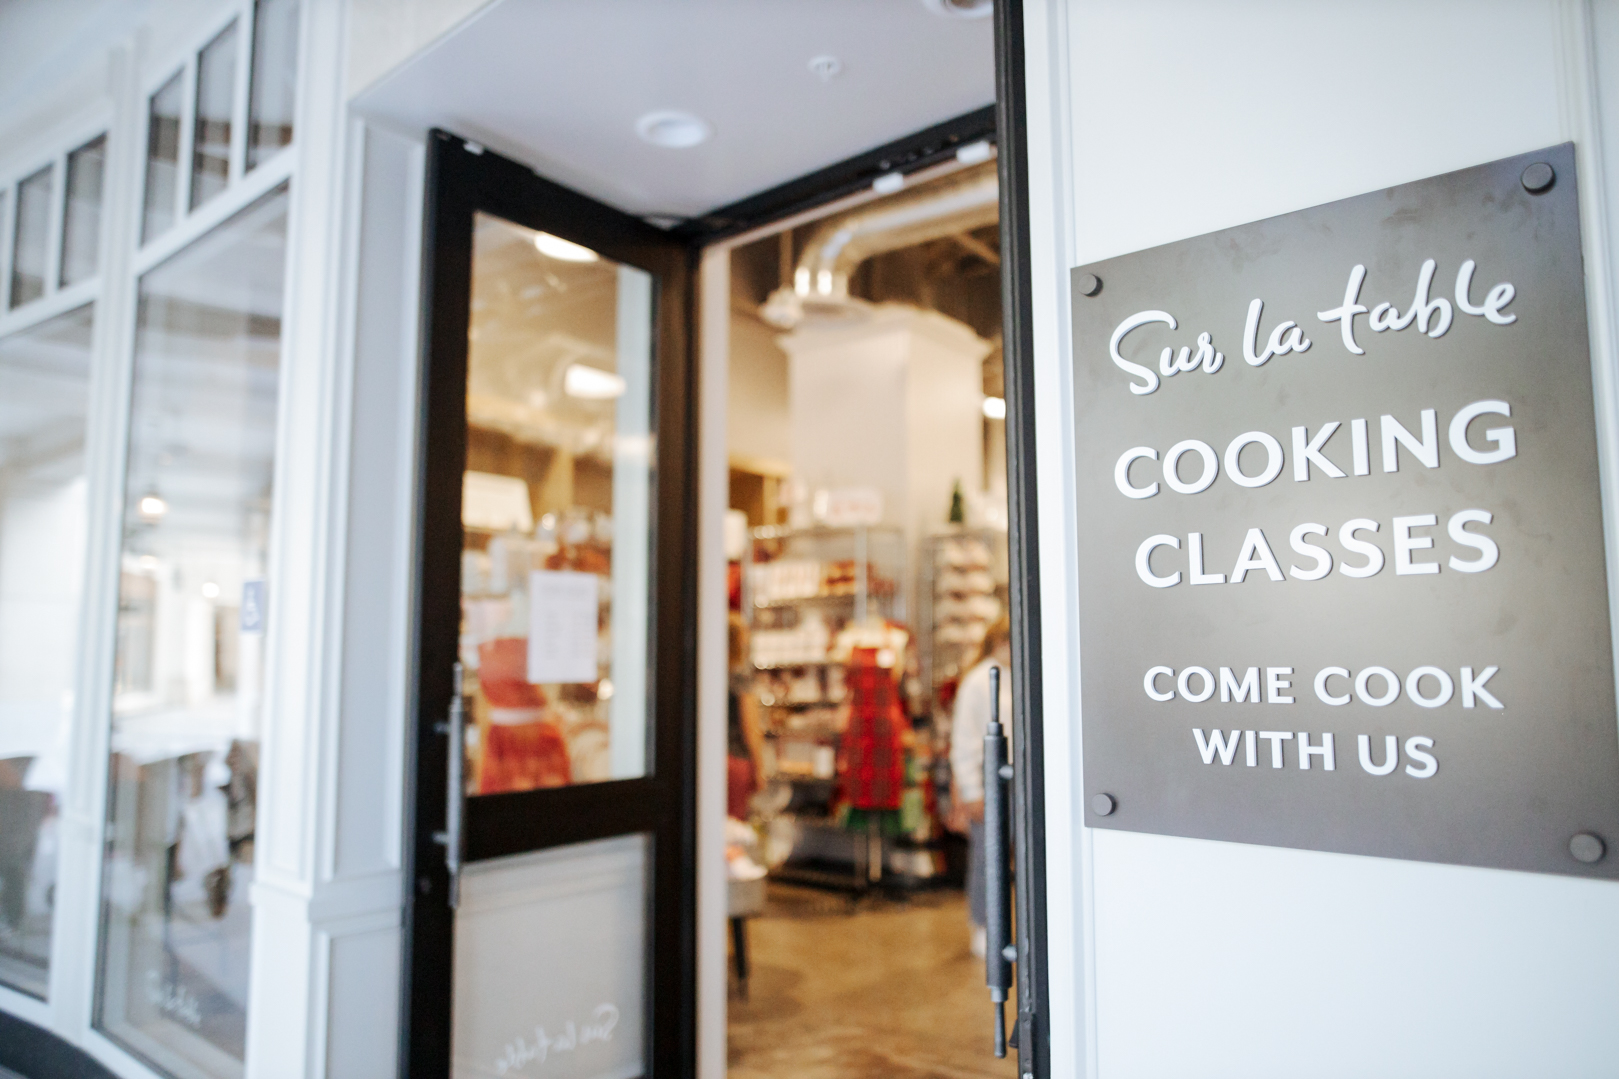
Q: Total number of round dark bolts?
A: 4